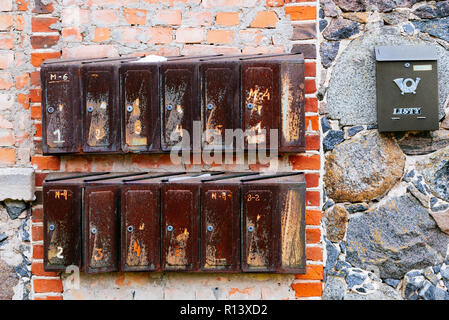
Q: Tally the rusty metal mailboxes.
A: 12